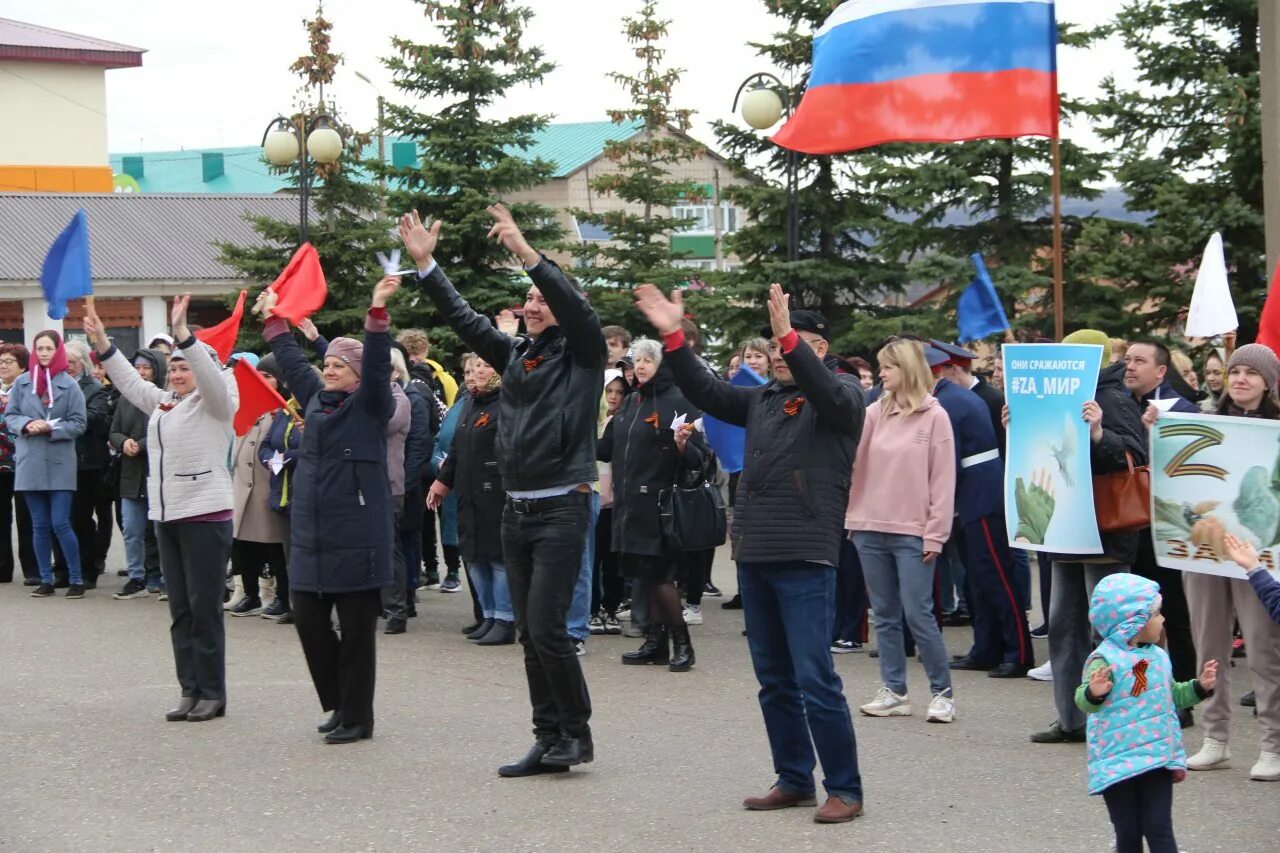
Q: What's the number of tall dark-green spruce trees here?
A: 6